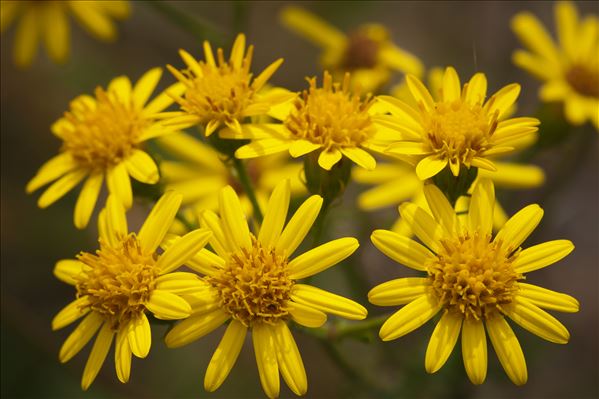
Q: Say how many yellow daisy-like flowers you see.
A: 12